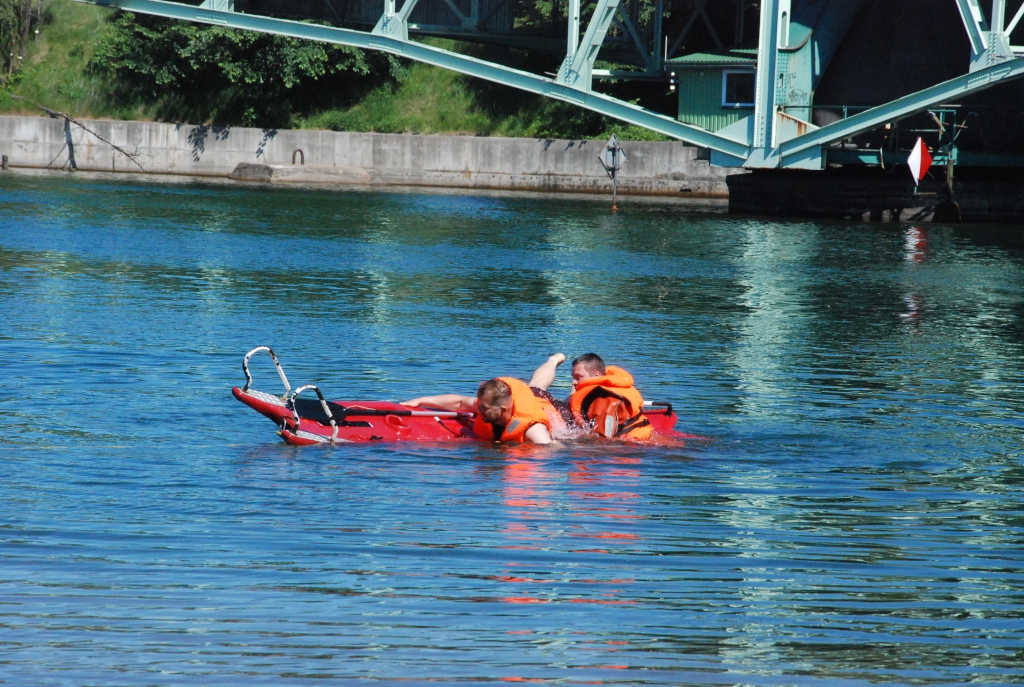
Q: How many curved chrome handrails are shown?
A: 2